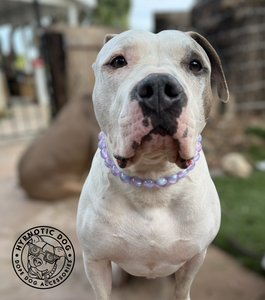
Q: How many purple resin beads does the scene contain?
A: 15